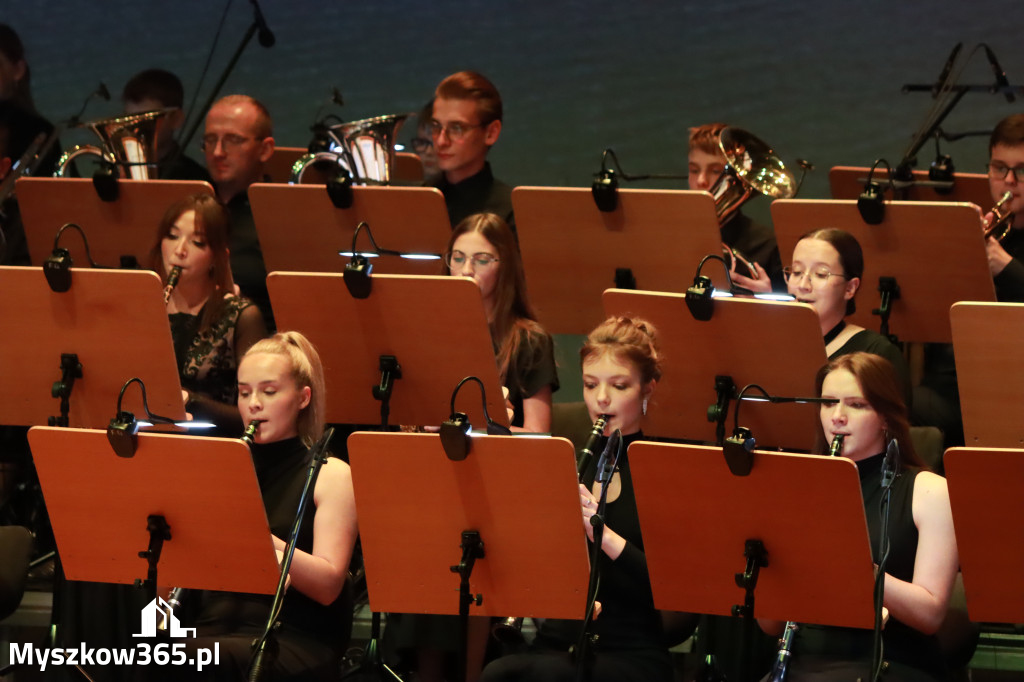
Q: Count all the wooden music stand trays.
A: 14